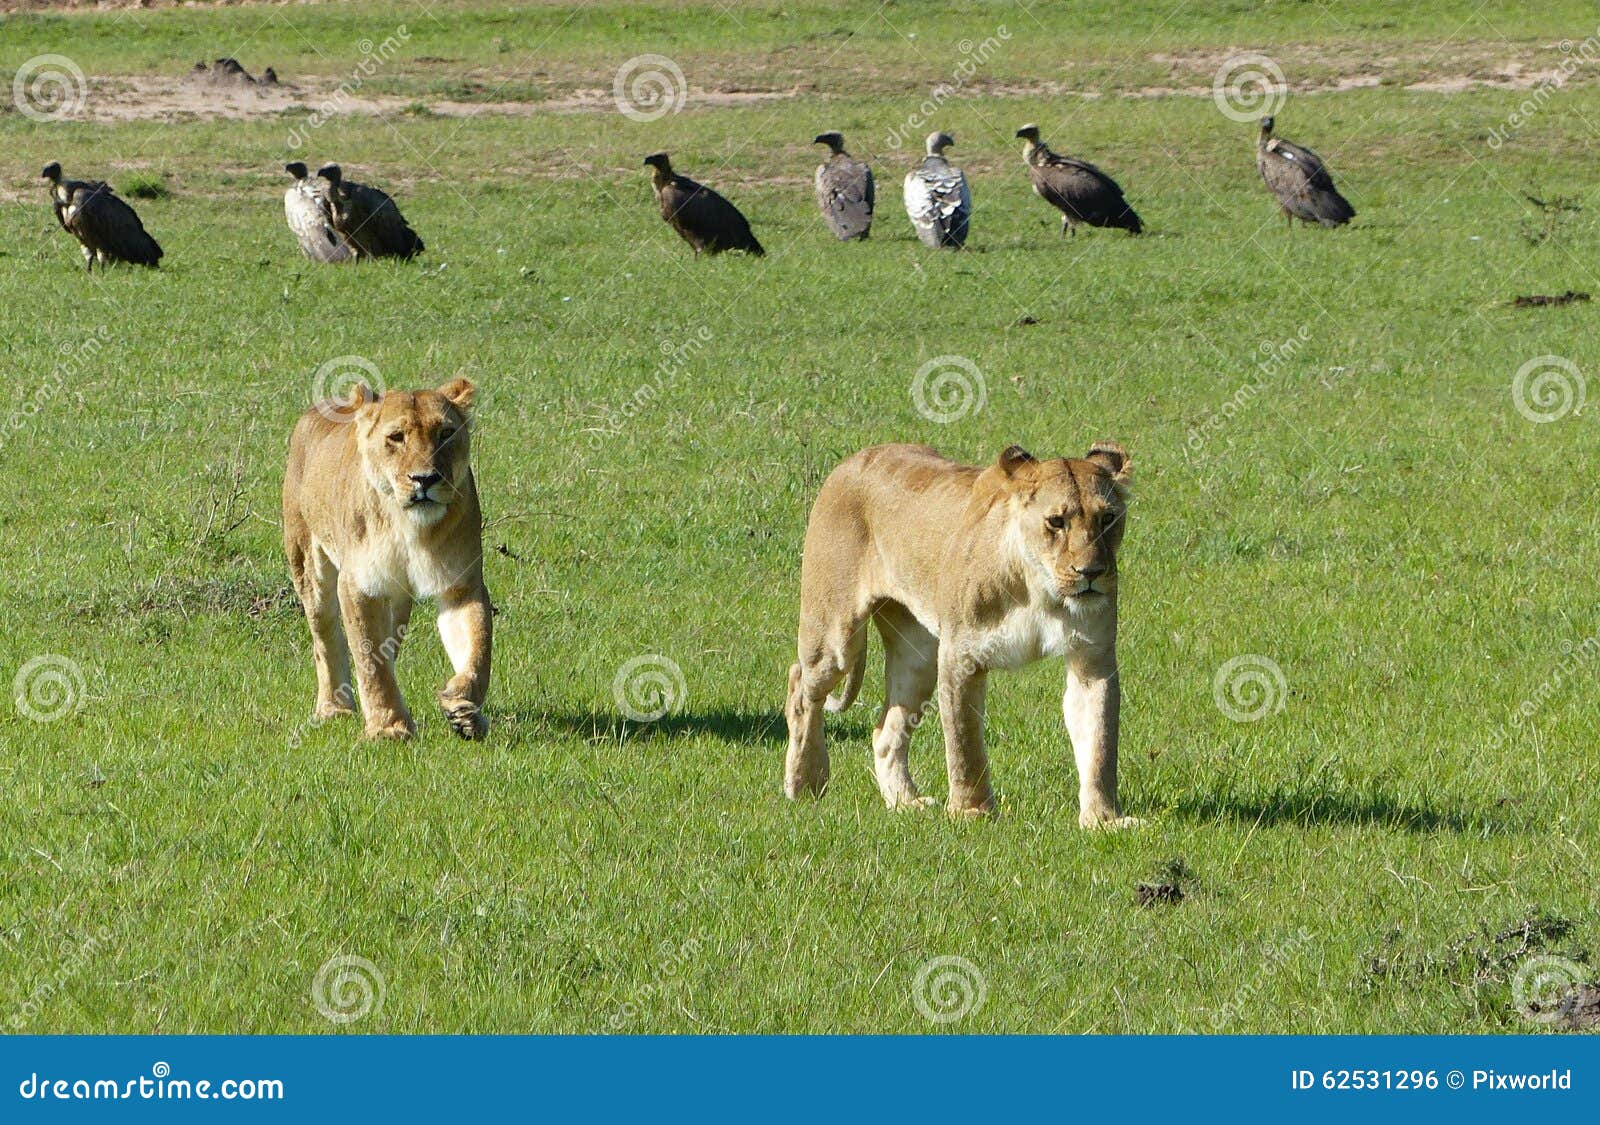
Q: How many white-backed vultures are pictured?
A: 2